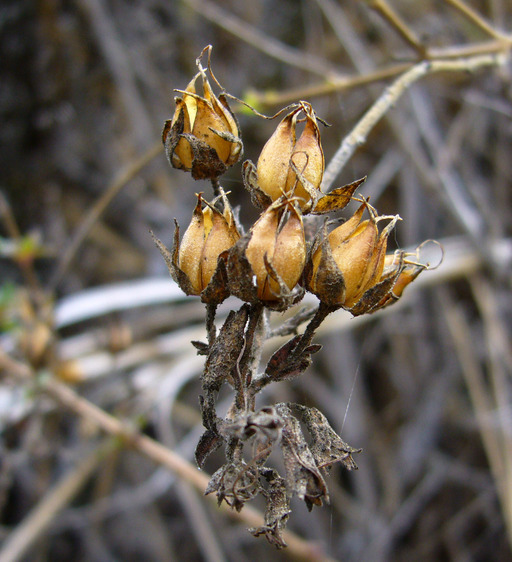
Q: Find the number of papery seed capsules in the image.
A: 6